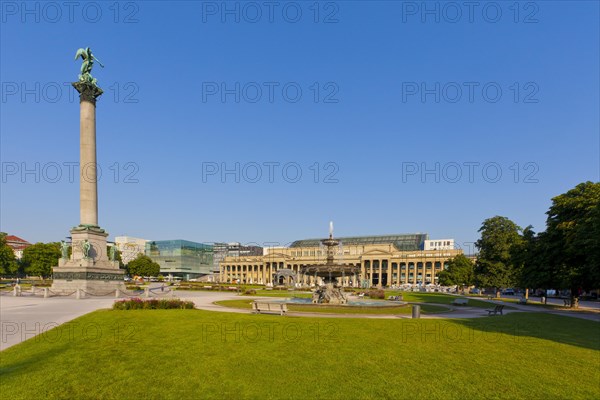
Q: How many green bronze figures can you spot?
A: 4